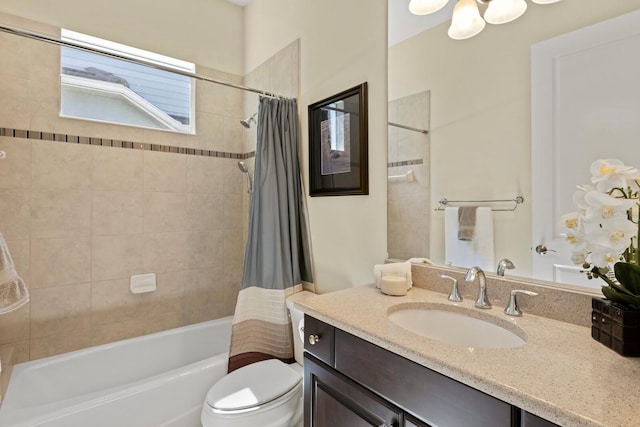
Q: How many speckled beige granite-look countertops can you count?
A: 1